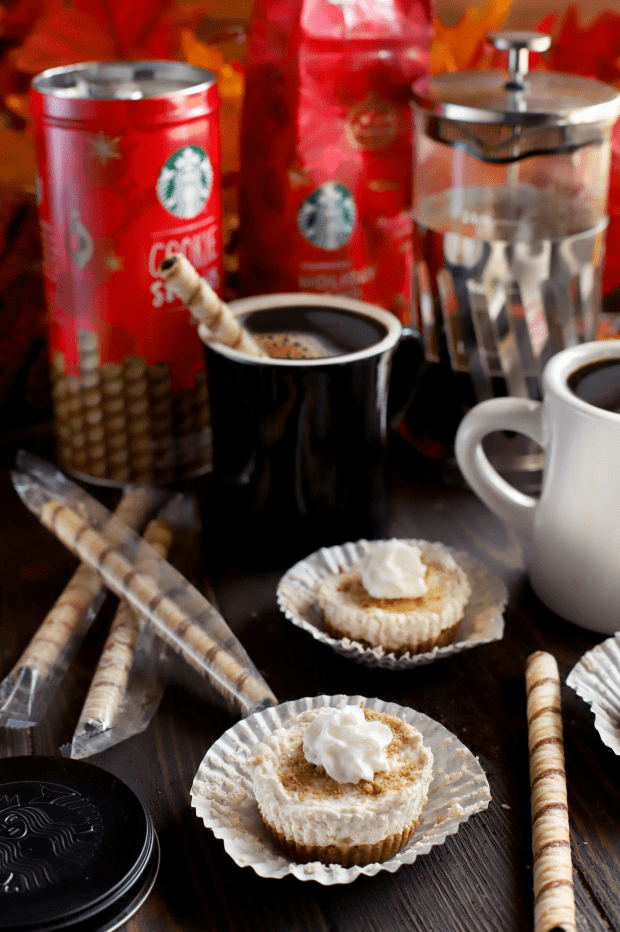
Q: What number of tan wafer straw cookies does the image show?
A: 5